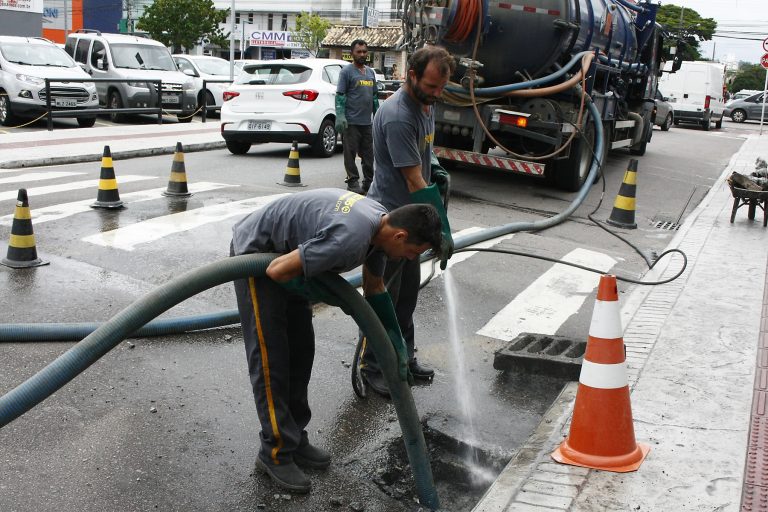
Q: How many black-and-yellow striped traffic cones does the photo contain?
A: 5